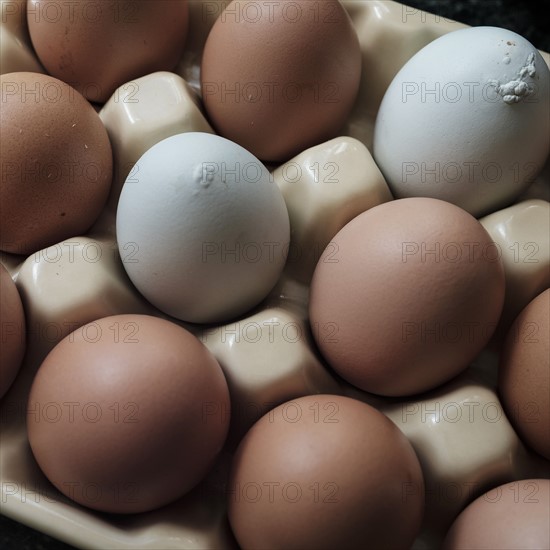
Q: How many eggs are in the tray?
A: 11